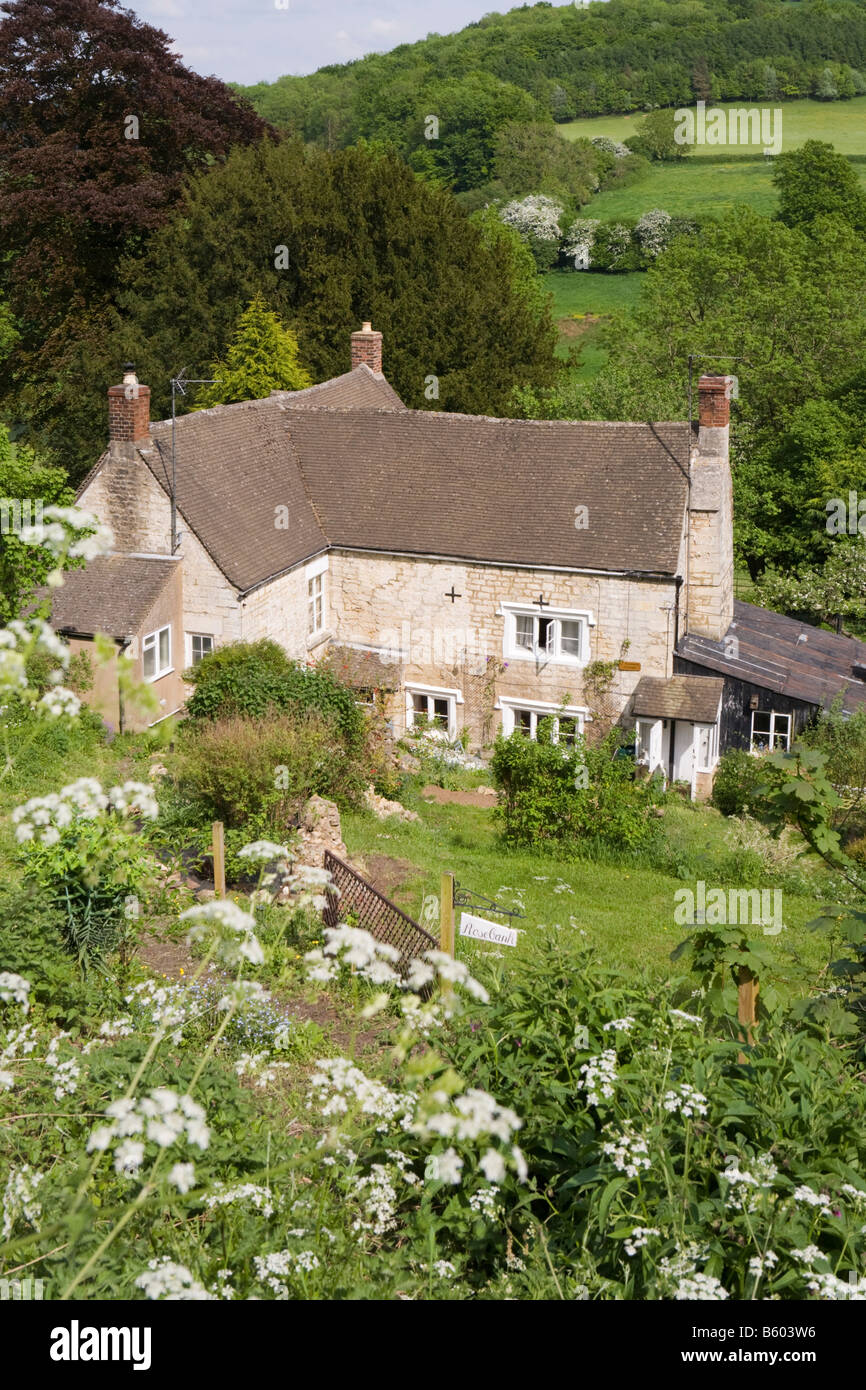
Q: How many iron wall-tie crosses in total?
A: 2